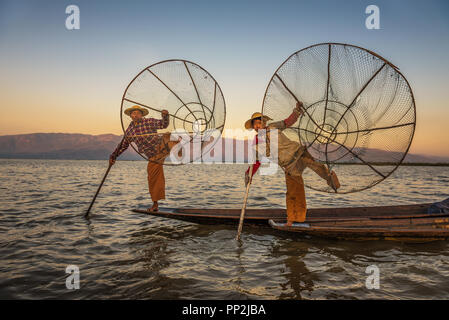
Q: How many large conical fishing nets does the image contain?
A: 2